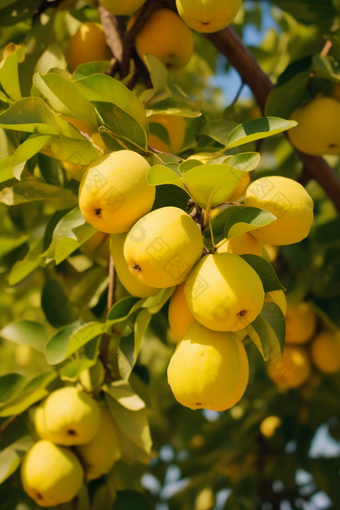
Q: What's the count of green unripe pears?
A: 0